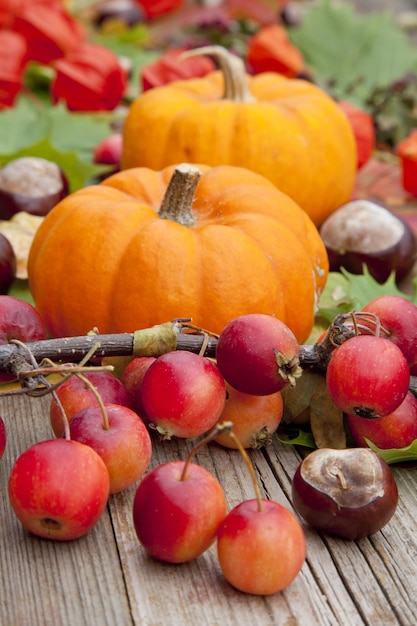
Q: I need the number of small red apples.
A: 14